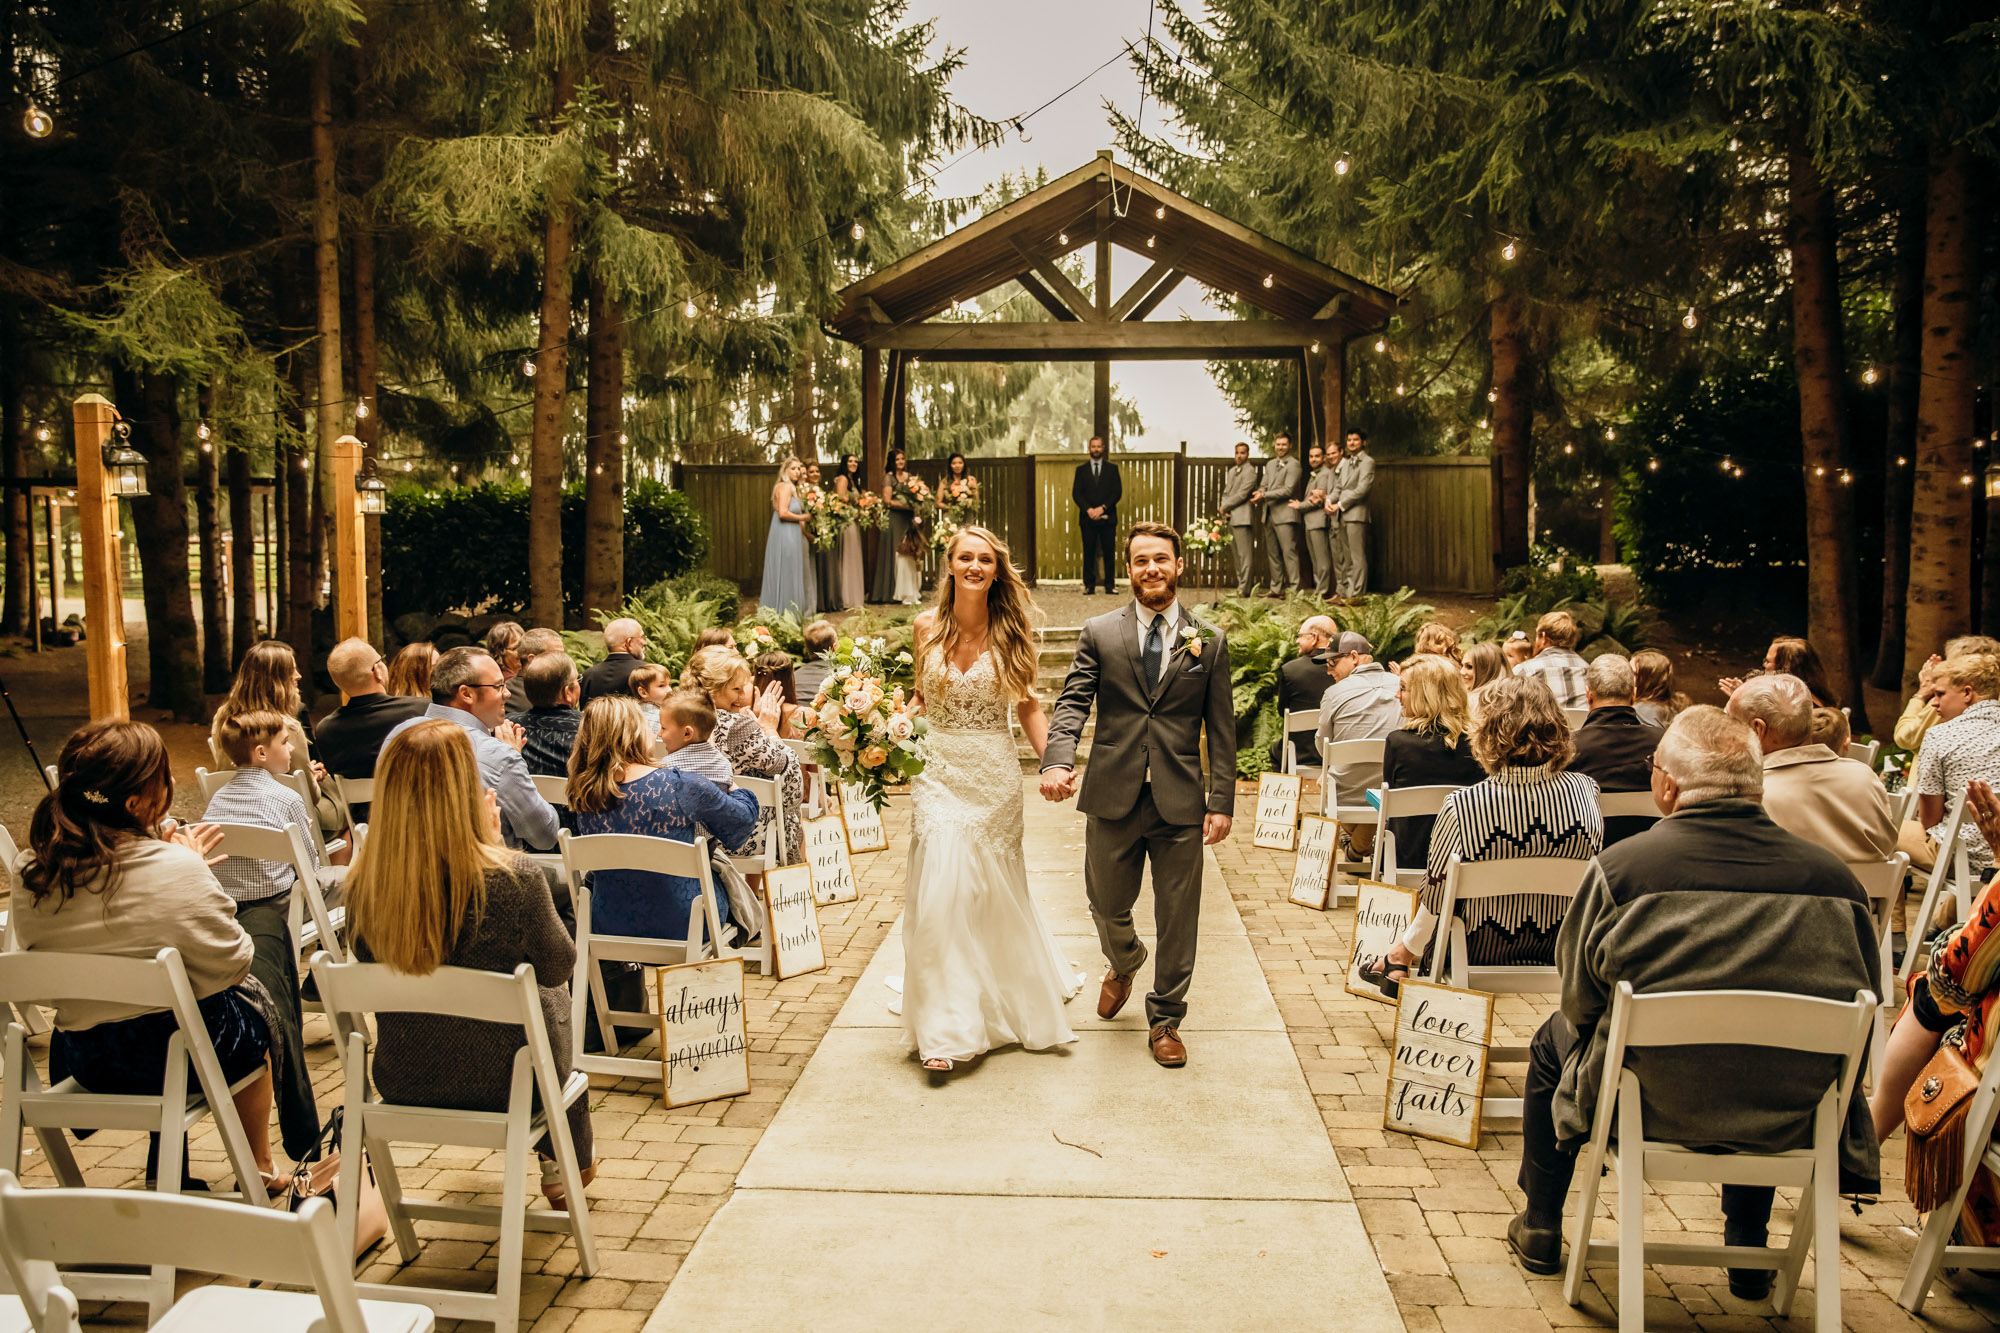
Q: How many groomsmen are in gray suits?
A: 5